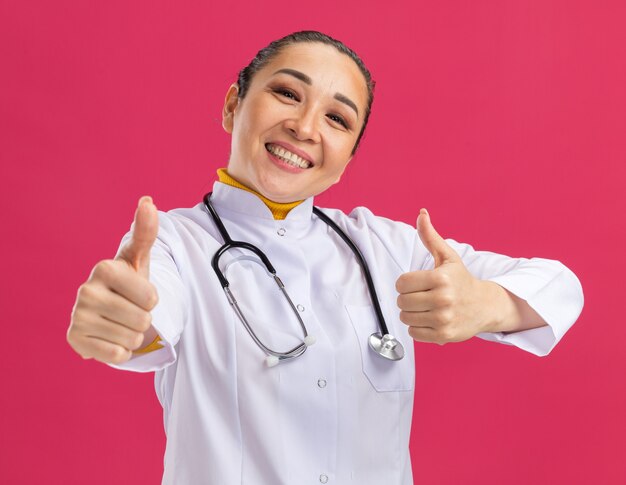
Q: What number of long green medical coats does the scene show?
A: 0